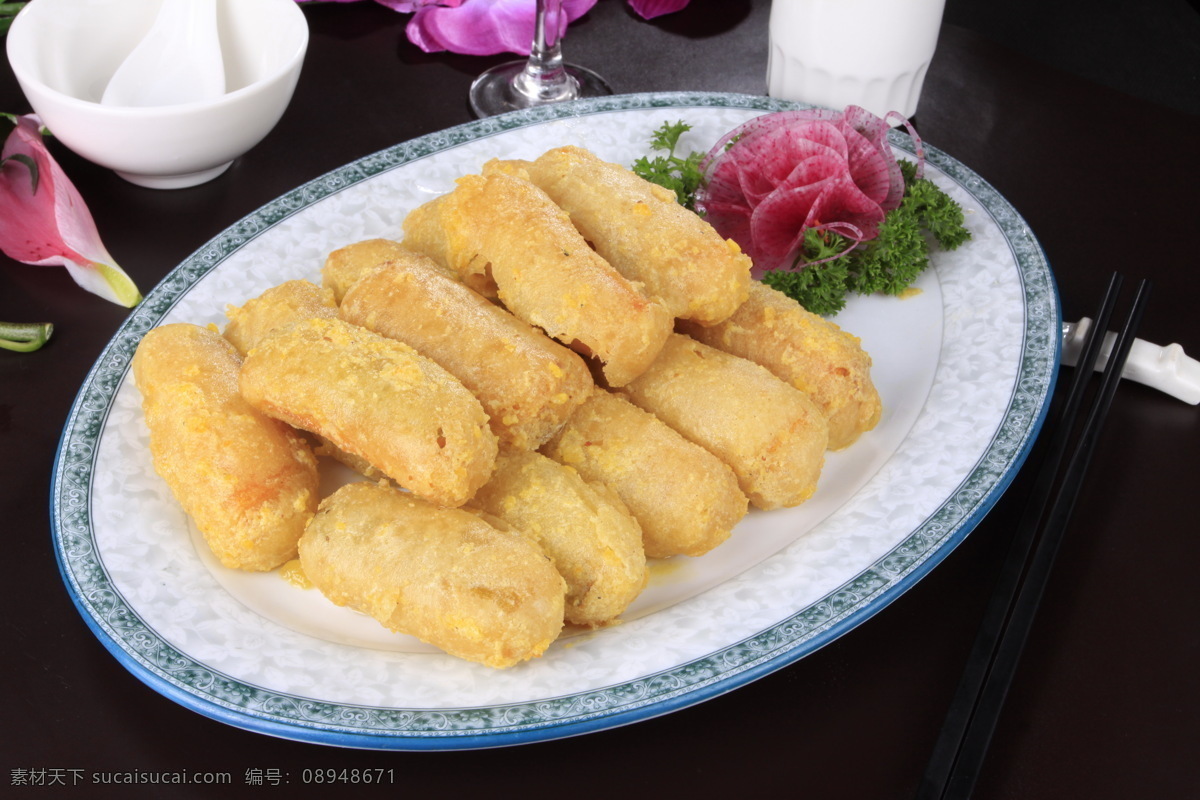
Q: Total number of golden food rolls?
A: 13